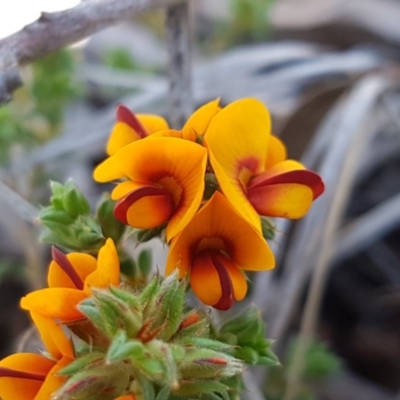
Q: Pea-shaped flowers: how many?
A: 6